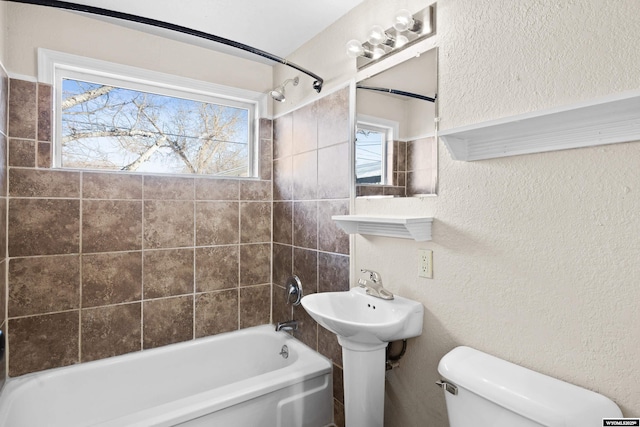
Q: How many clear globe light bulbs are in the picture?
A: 3